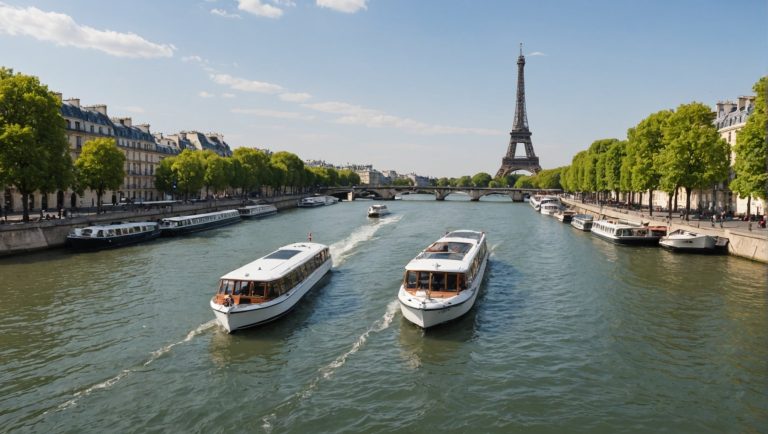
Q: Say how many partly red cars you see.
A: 0